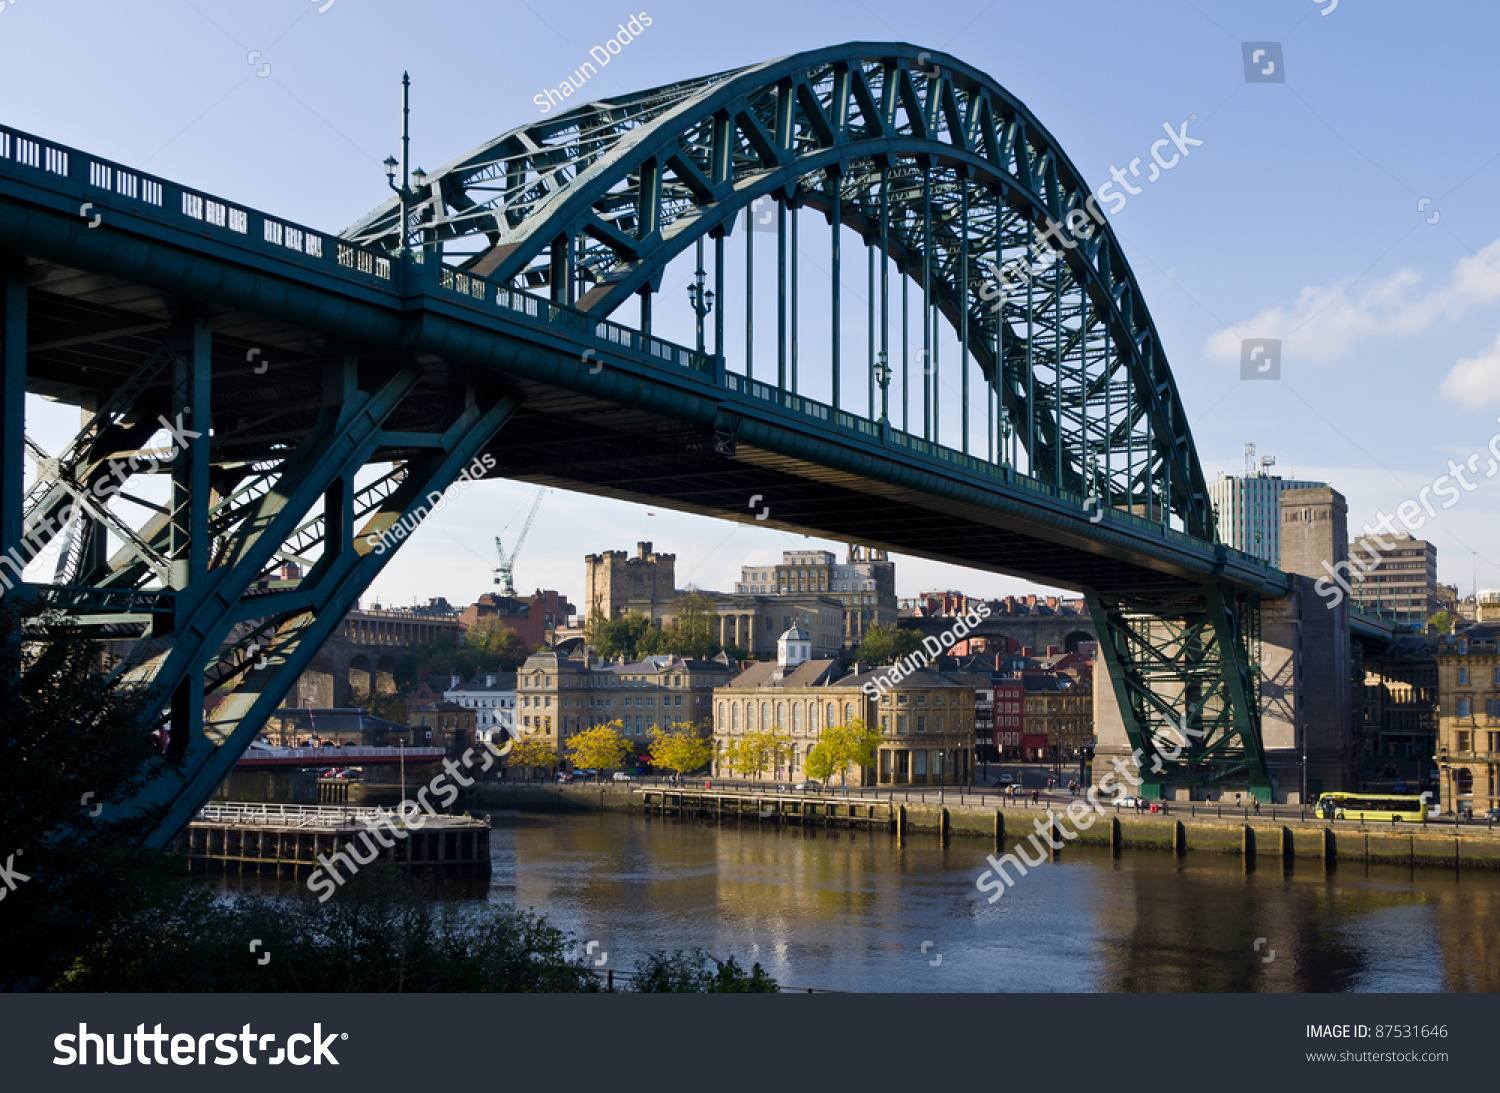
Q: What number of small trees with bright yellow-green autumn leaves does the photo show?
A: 5